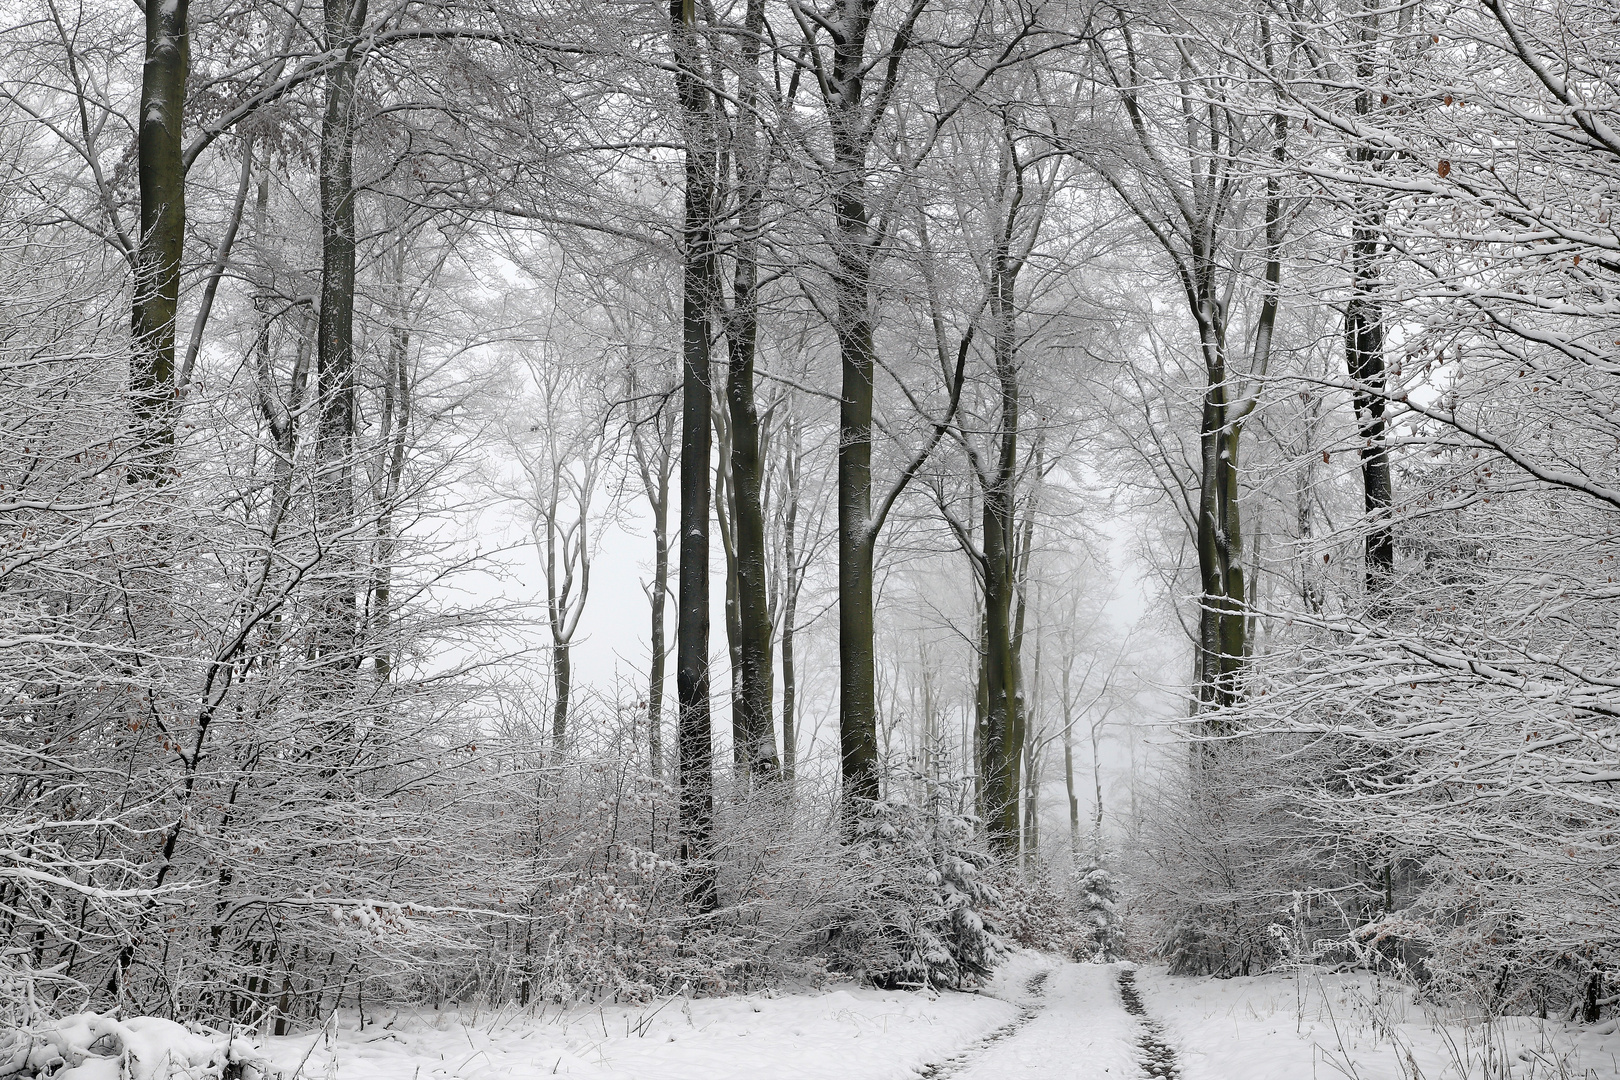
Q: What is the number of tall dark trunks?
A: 8